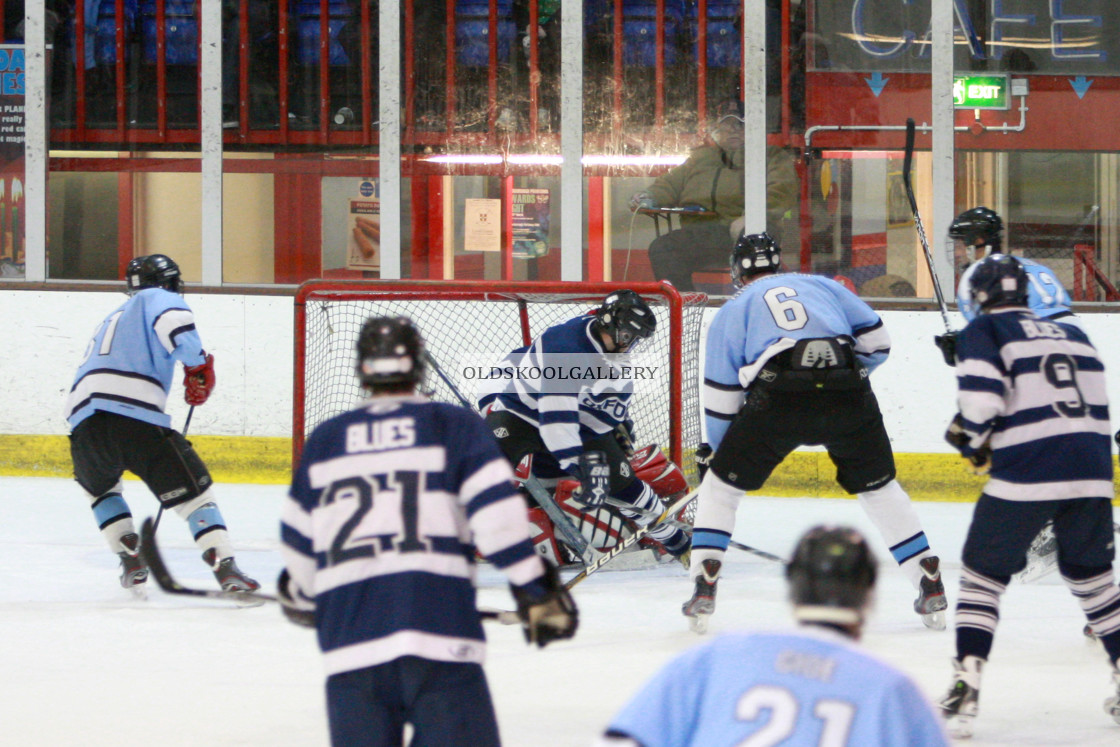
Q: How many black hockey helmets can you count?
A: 7